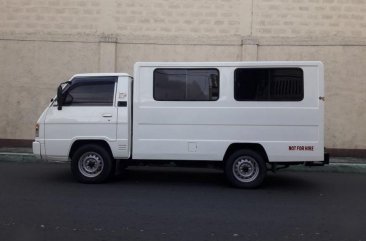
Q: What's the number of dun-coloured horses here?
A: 0